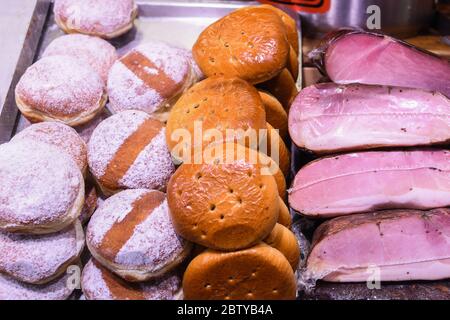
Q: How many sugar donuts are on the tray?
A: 11